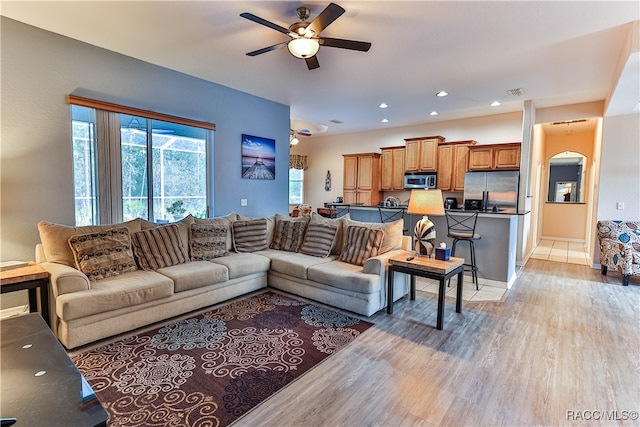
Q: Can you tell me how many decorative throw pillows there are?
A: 7